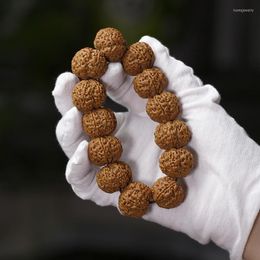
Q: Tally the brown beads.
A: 13